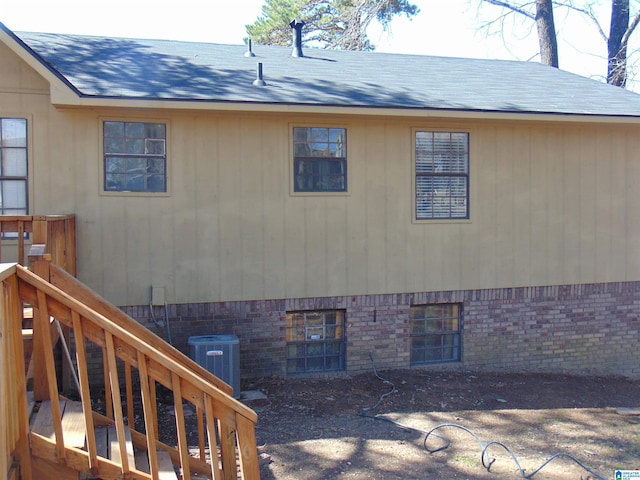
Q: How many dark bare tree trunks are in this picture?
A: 2